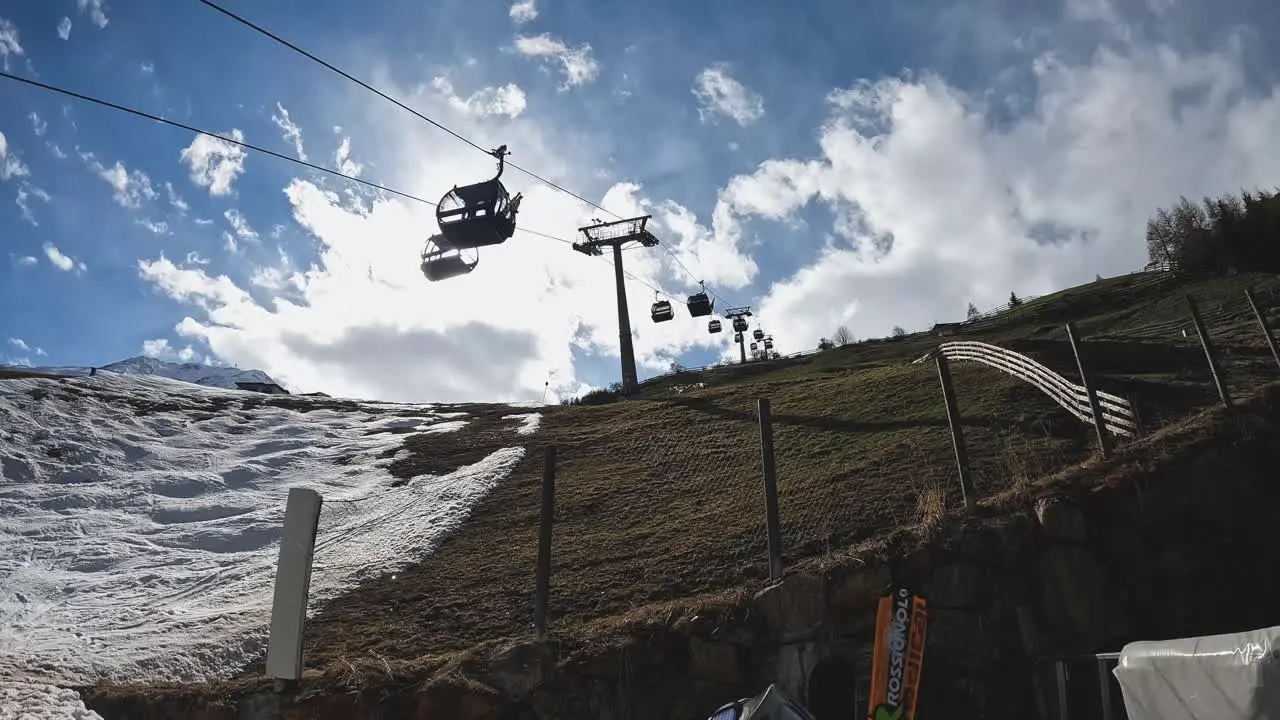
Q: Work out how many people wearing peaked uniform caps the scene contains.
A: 0